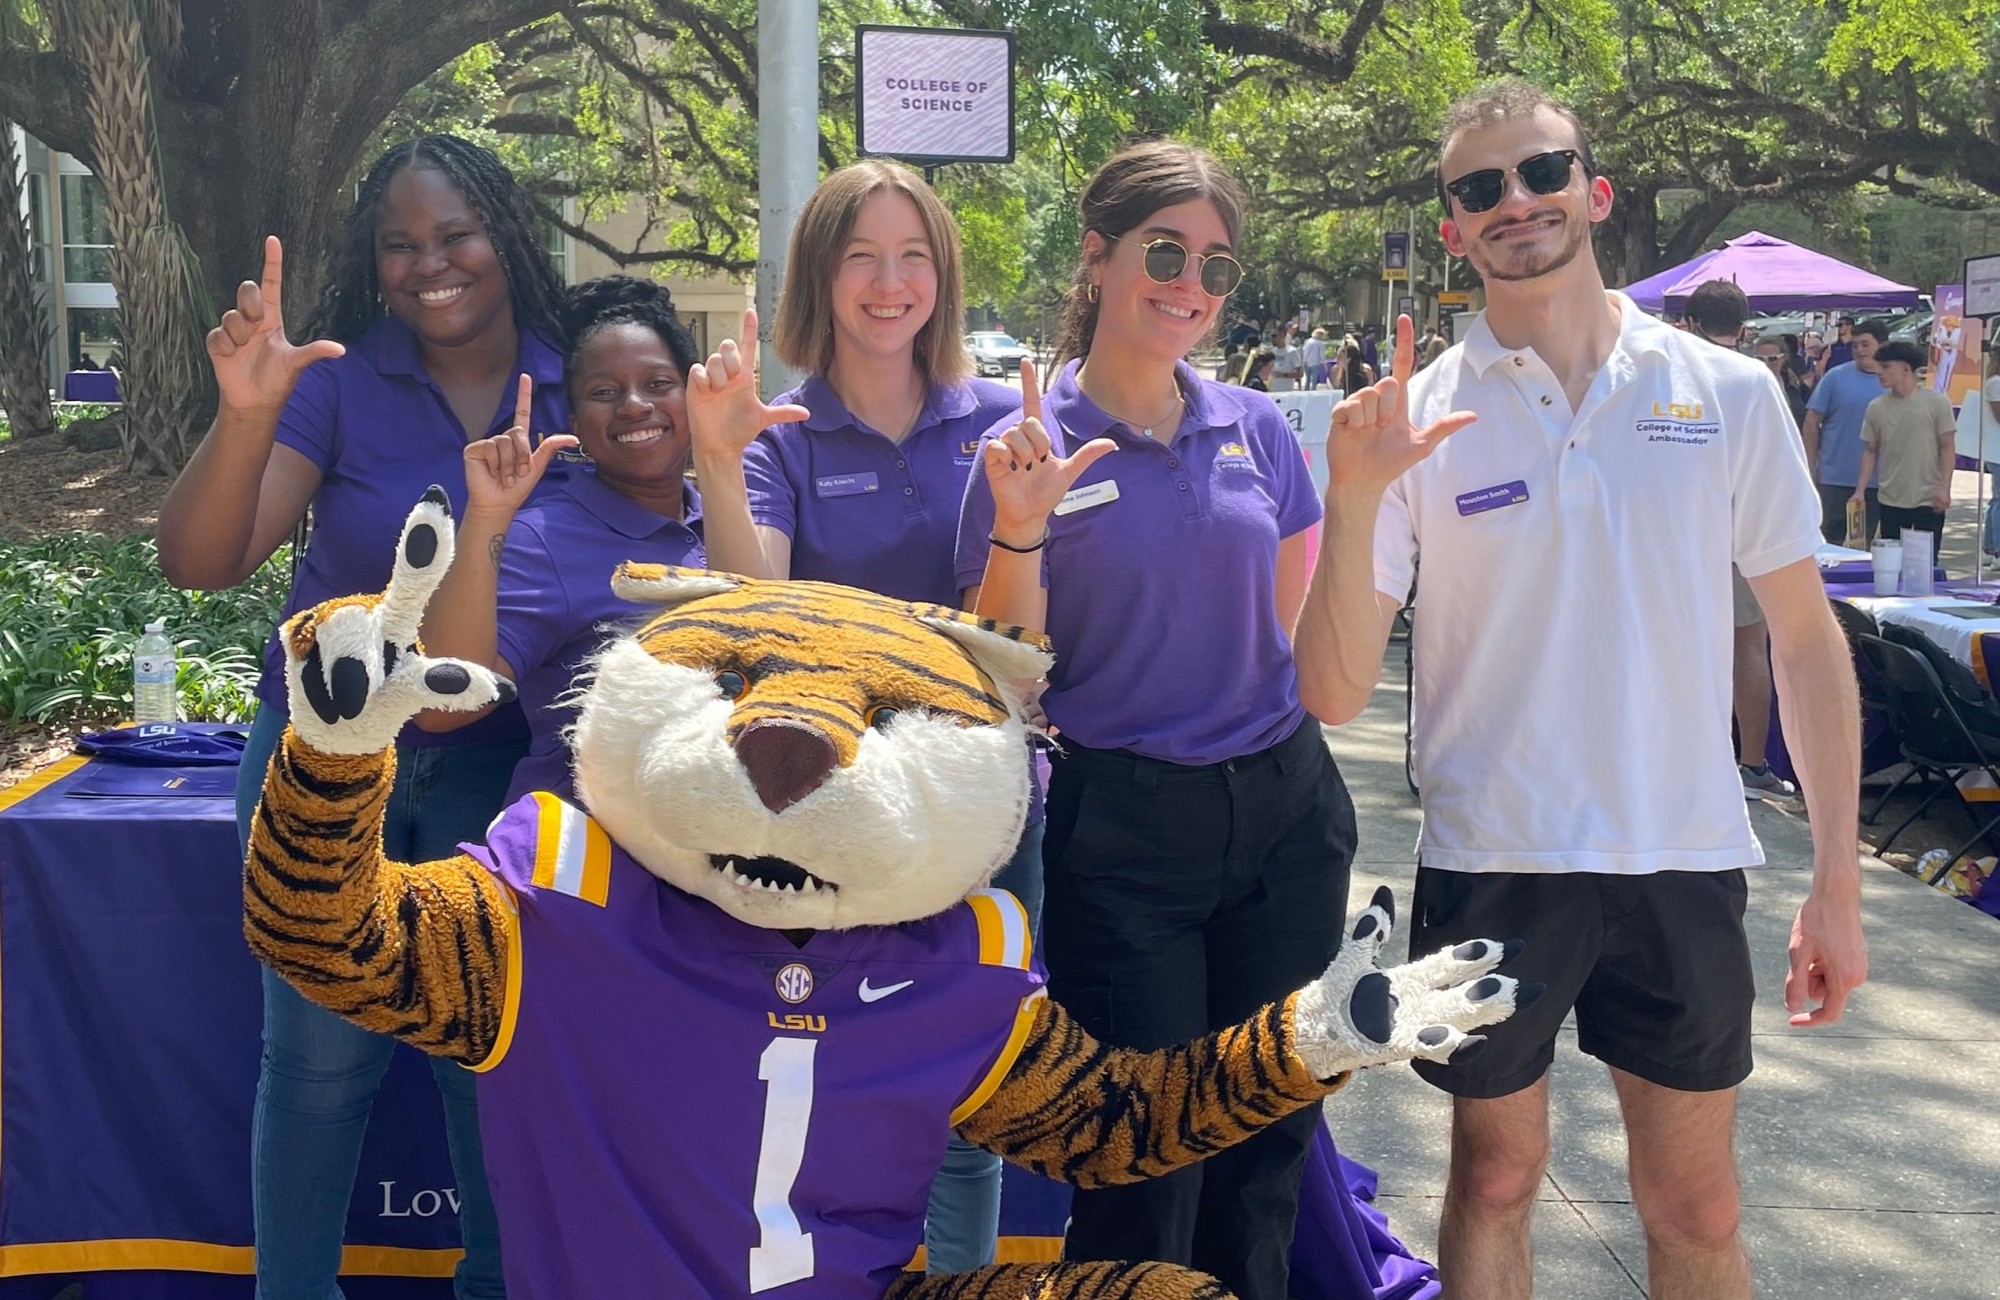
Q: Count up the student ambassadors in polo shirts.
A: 5